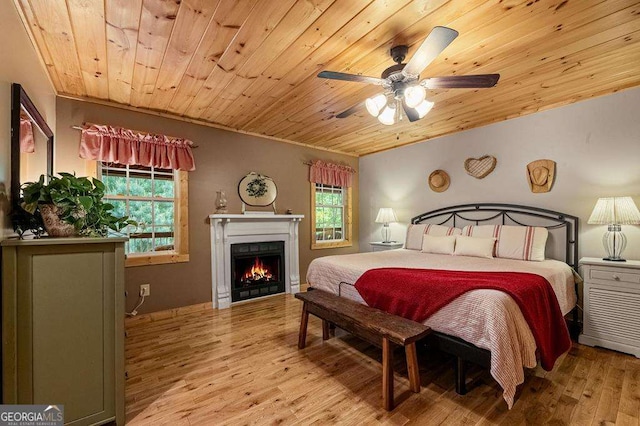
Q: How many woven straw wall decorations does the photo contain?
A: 3